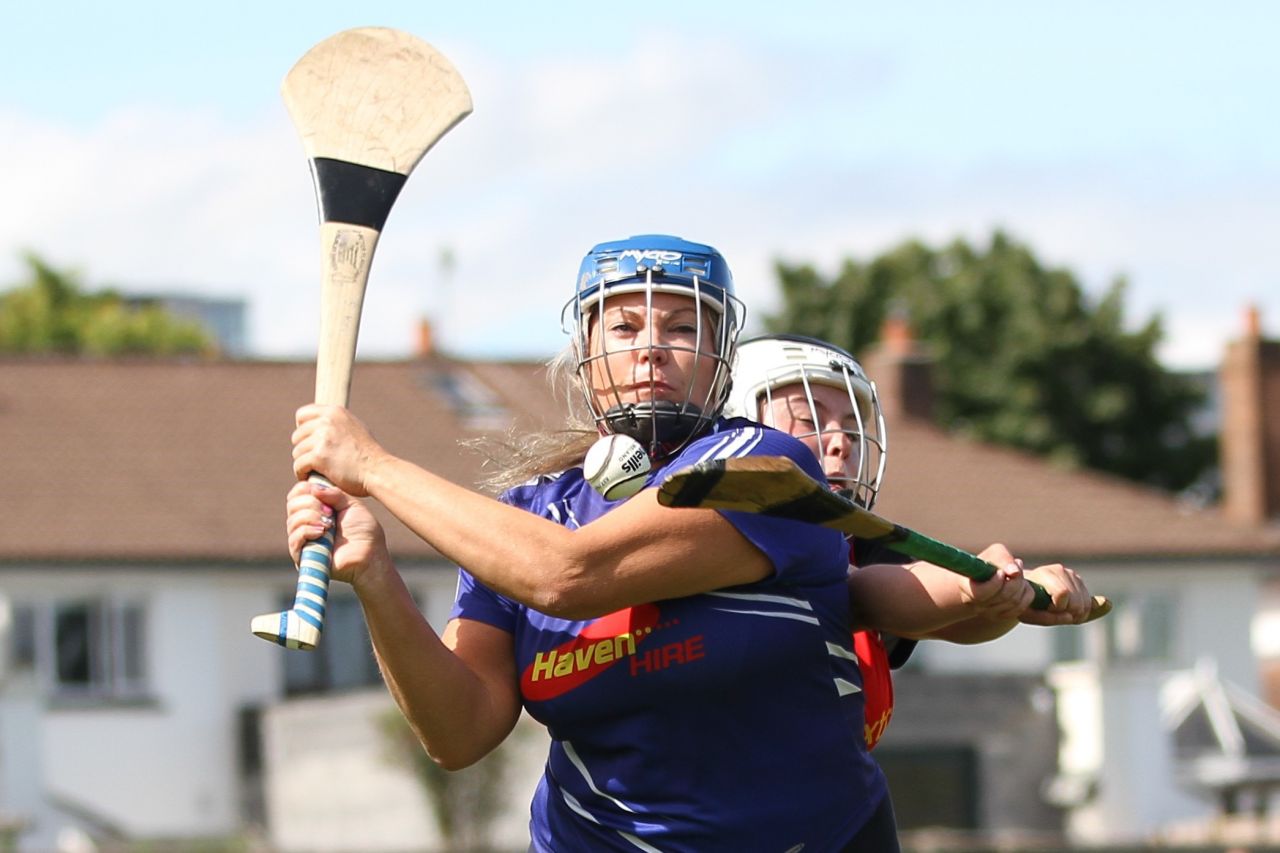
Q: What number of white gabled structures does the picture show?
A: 1